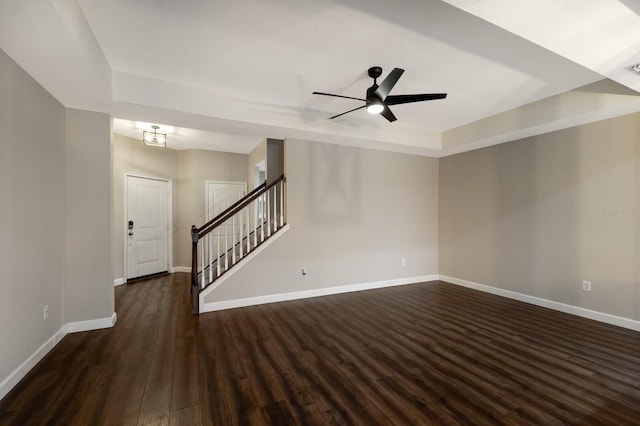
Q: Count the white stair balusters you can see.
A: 12